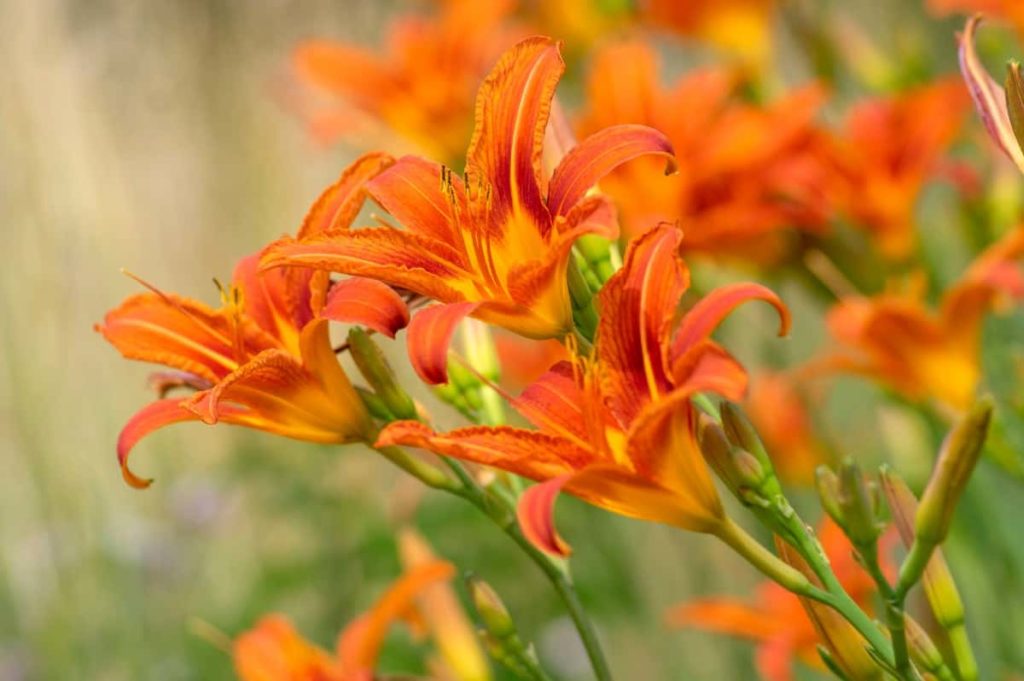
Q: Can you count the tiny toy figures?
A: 0